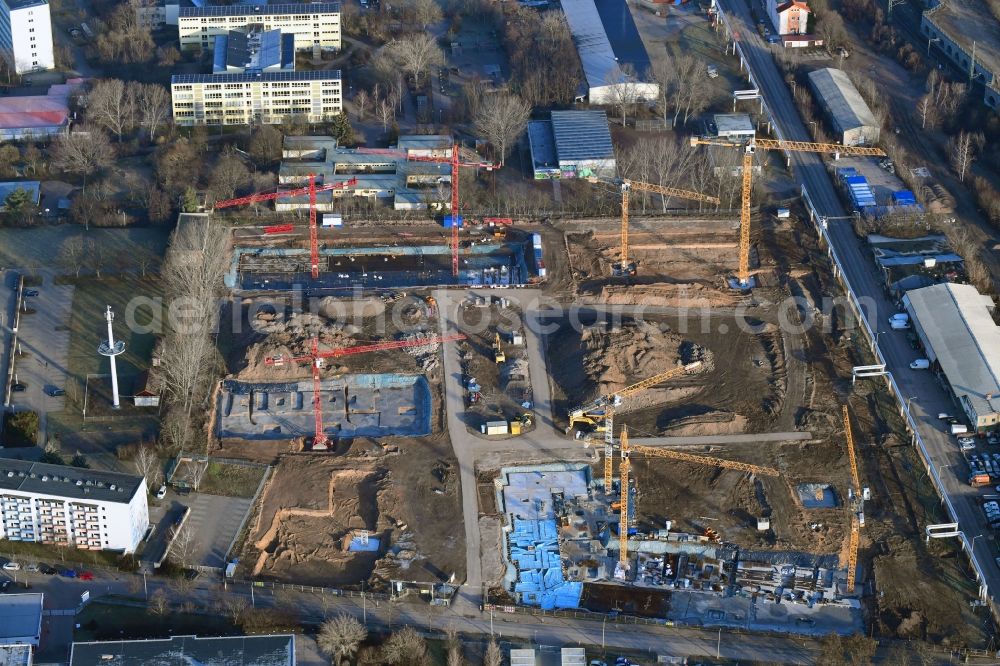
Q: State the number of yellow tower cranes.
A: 5